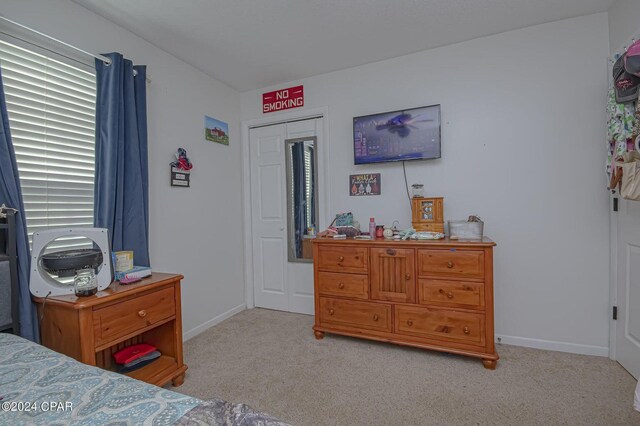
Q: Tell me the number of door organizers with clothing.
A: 1